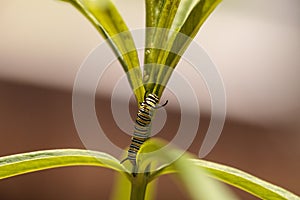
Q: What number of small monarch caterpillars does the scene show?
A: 1